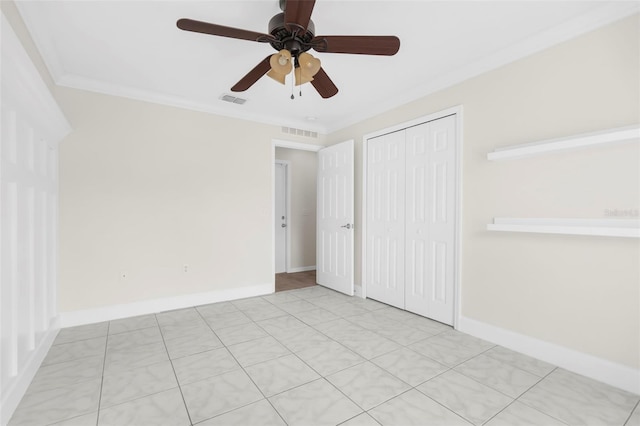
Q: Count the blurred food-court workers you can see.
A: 0